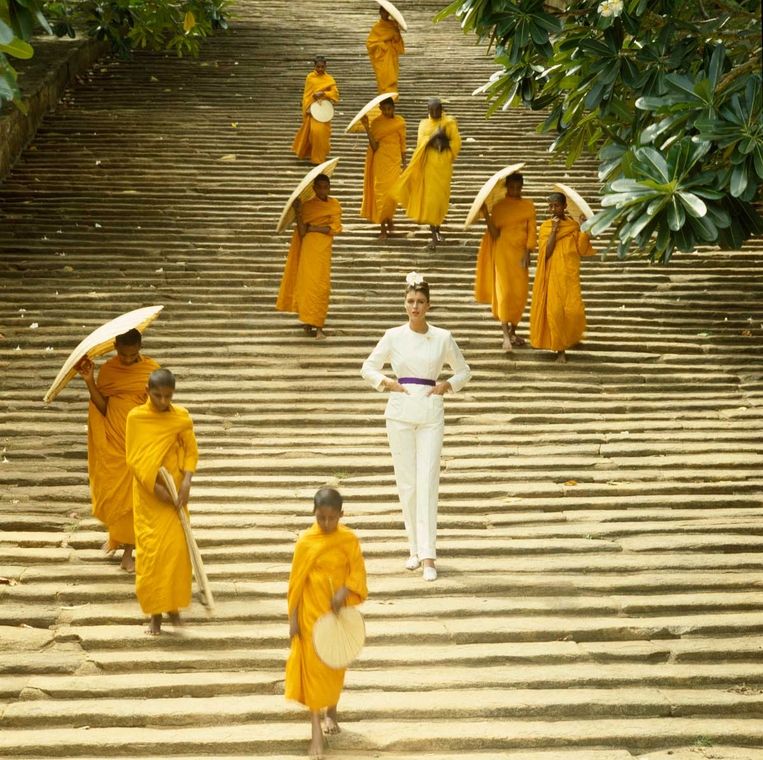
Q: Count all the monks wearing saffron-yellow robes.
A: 10